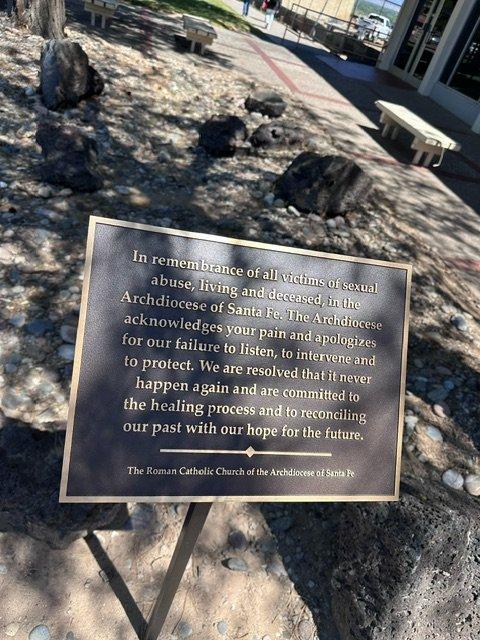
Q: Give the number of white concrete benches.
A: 3